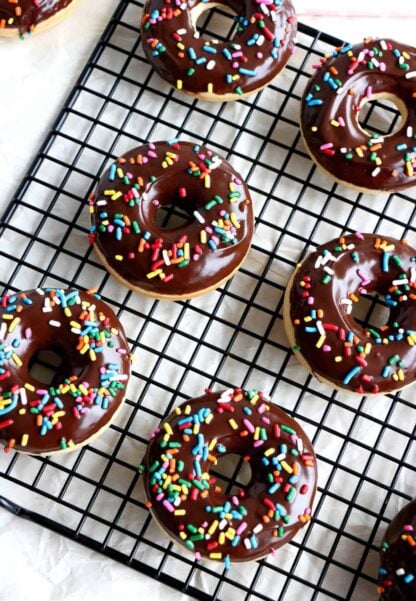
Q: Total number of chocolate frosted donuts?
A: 8